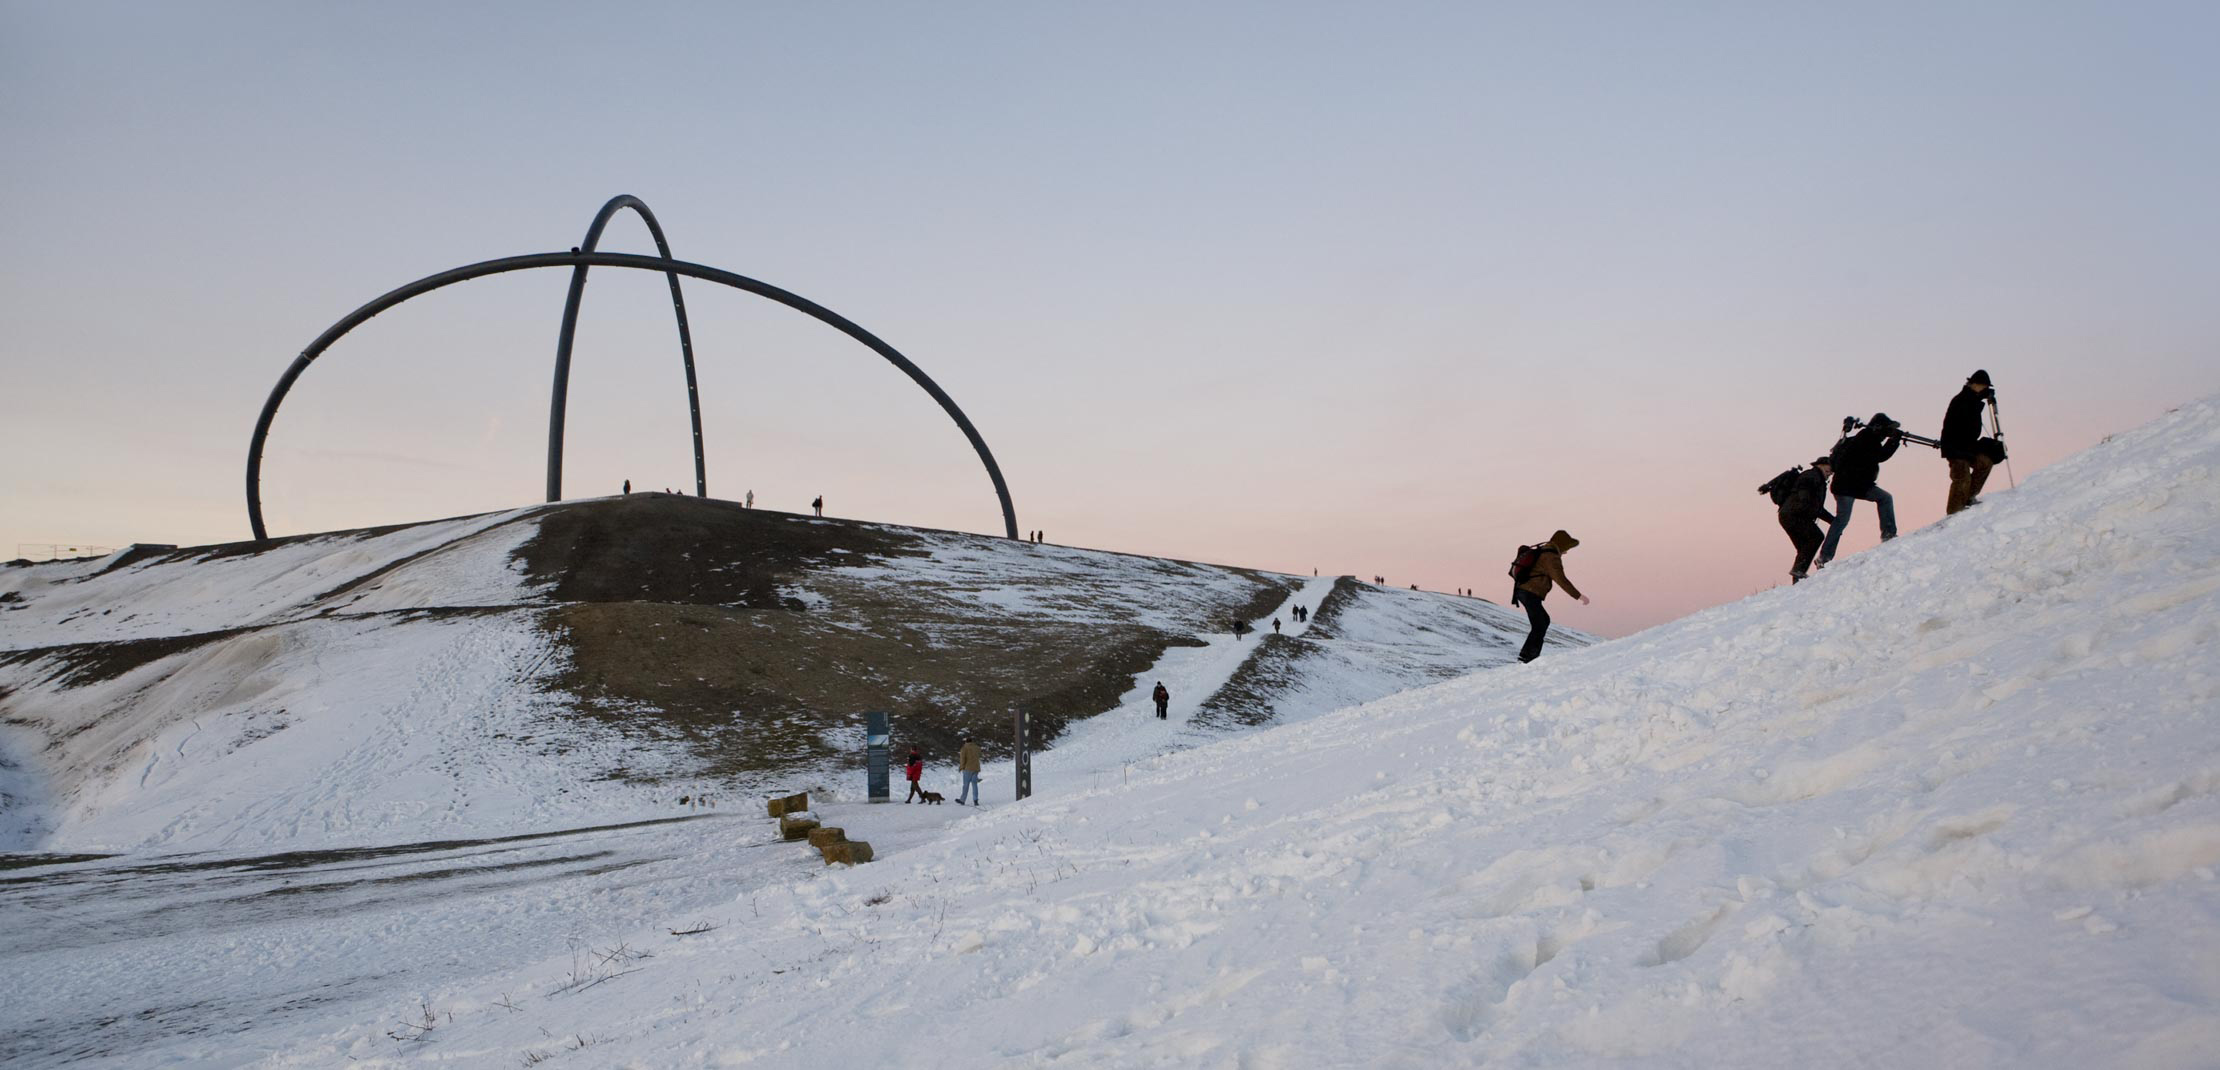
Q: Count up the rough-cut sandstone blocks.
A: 4